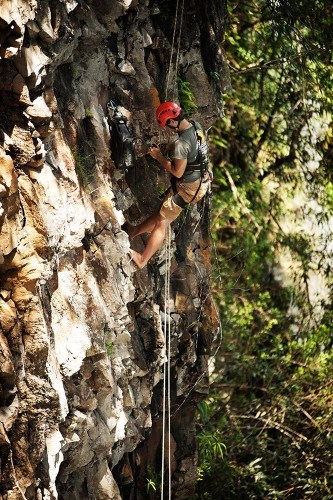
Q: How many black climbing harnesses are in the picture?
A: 1